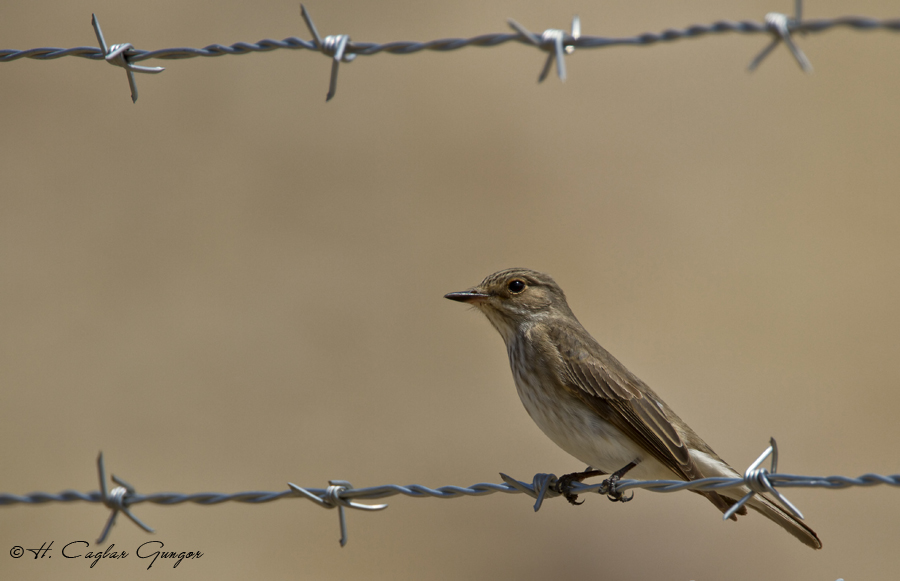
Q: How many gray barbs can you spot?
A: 8